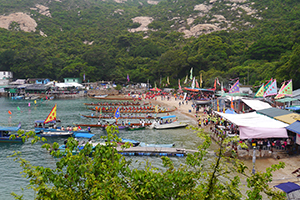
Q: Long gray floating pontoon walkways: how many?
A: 1